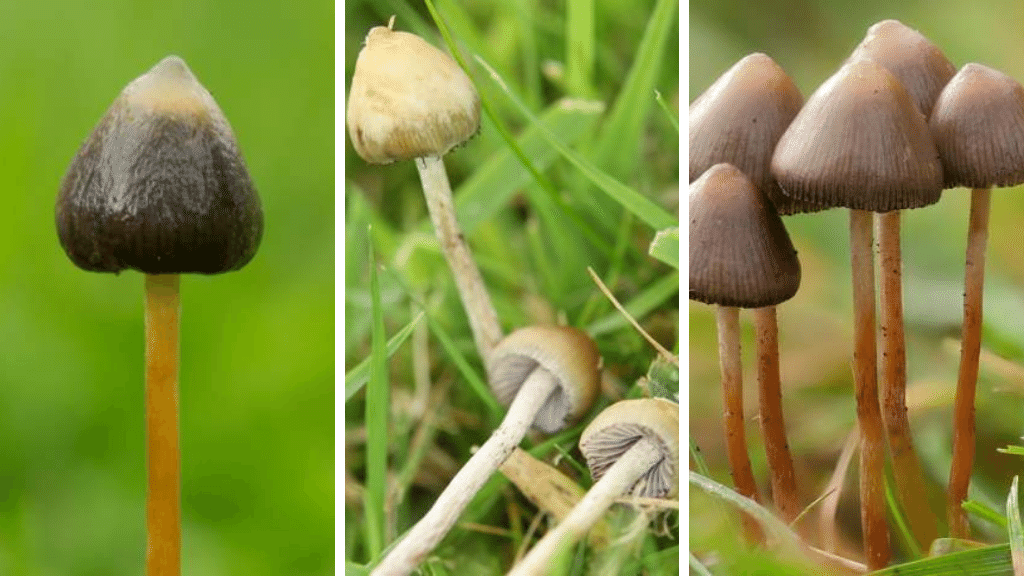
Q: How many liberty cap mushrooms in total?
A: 9